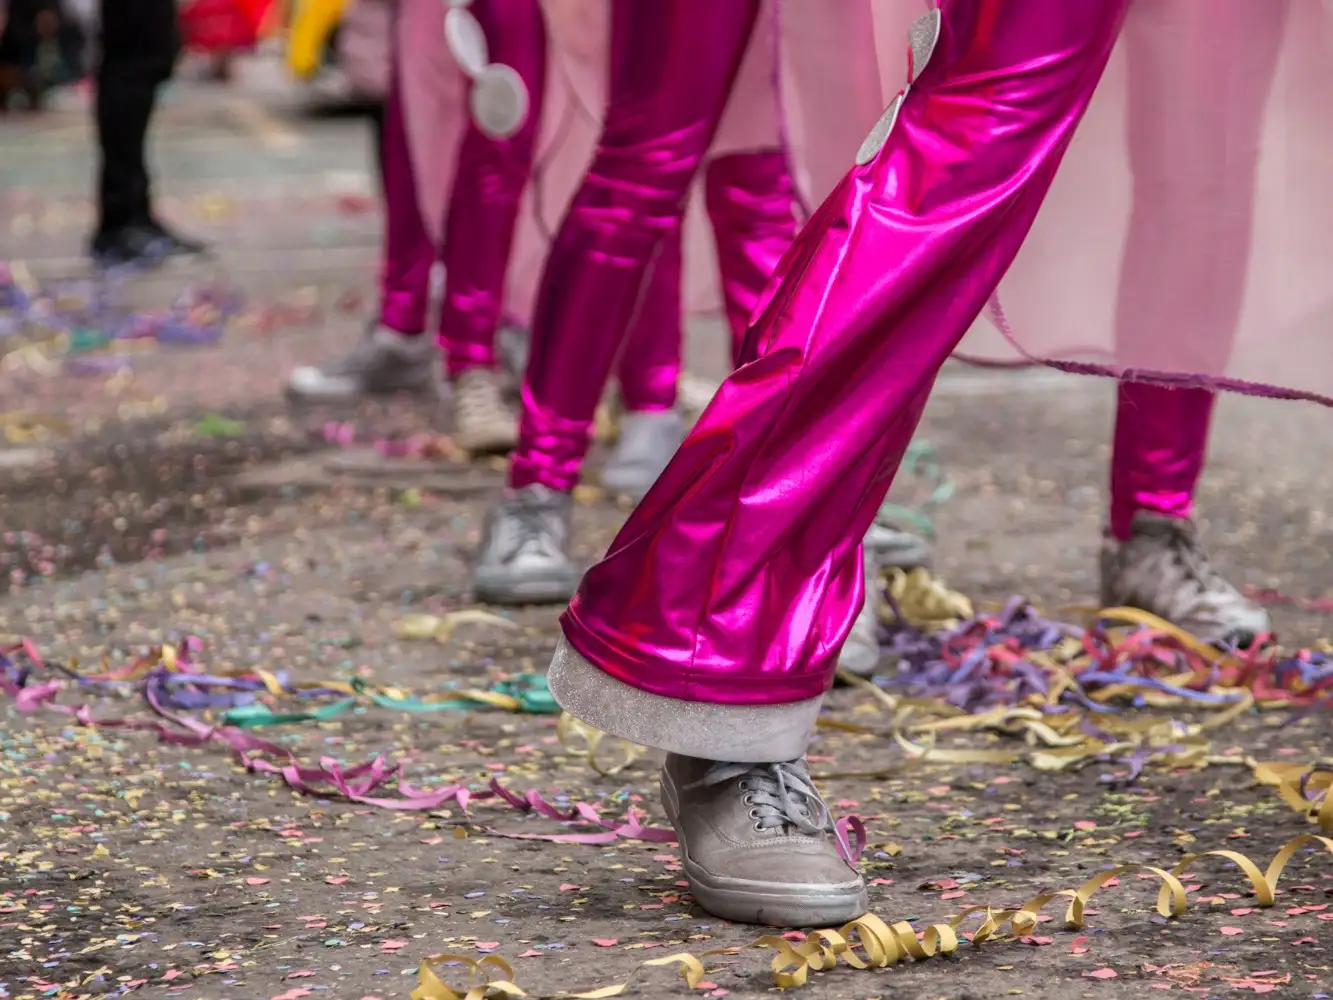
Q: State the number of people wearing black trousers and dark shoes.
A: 1